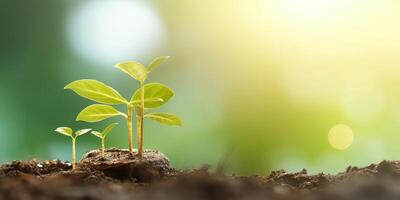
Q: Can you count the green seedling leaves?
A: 10